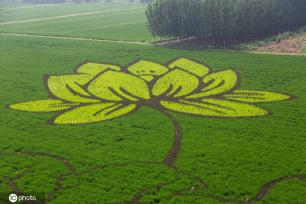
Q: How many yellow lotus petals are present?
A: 11